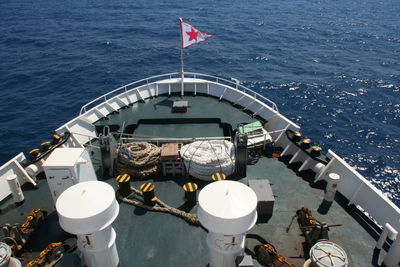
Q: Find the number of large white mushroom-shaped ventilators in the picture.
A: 2